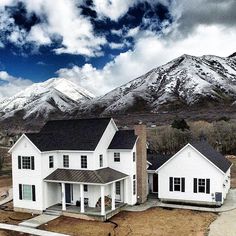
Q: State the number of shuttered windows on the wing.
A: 2